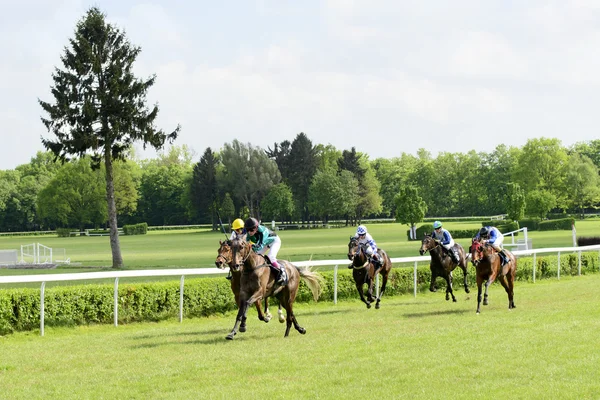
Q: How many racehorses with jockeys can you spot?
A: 5